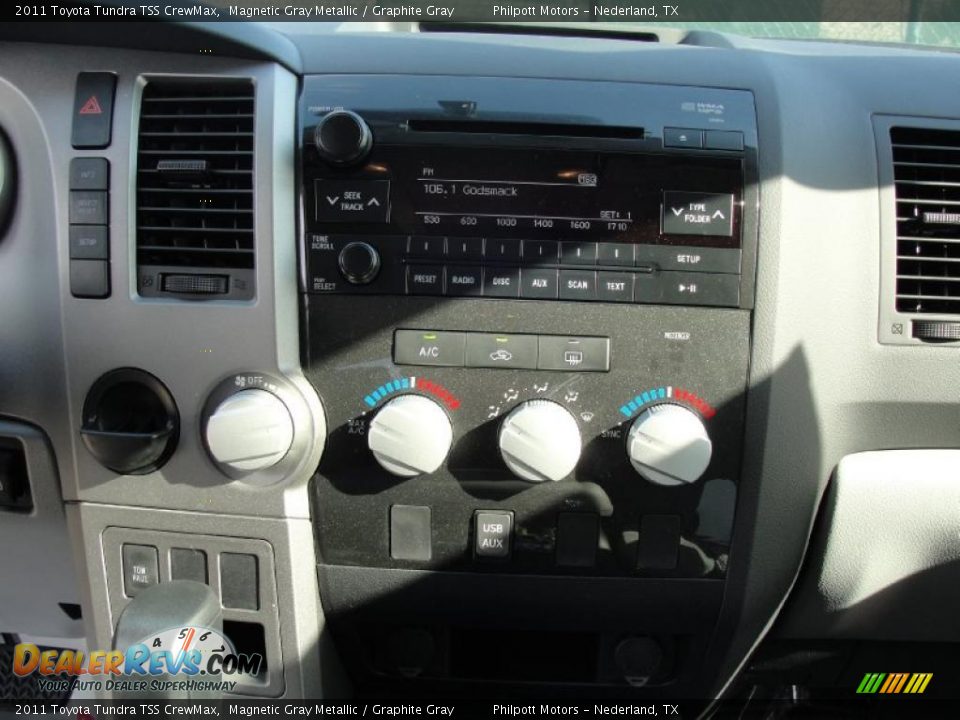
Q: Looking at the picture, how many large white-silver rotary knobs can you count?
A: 4